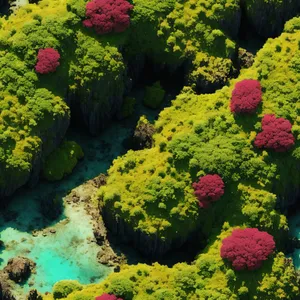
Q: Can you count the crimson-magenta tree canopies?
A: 7